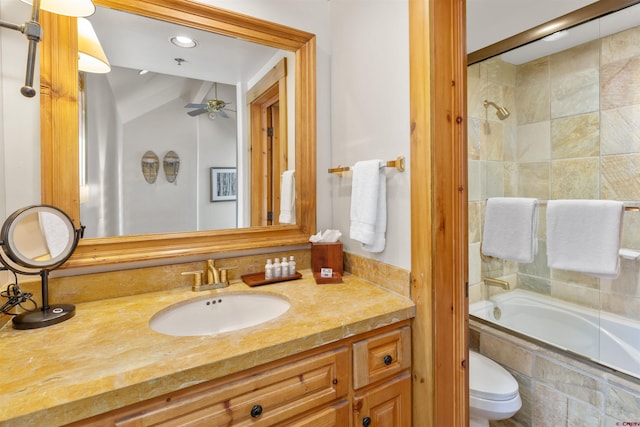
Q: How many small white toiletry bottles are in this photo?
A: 4